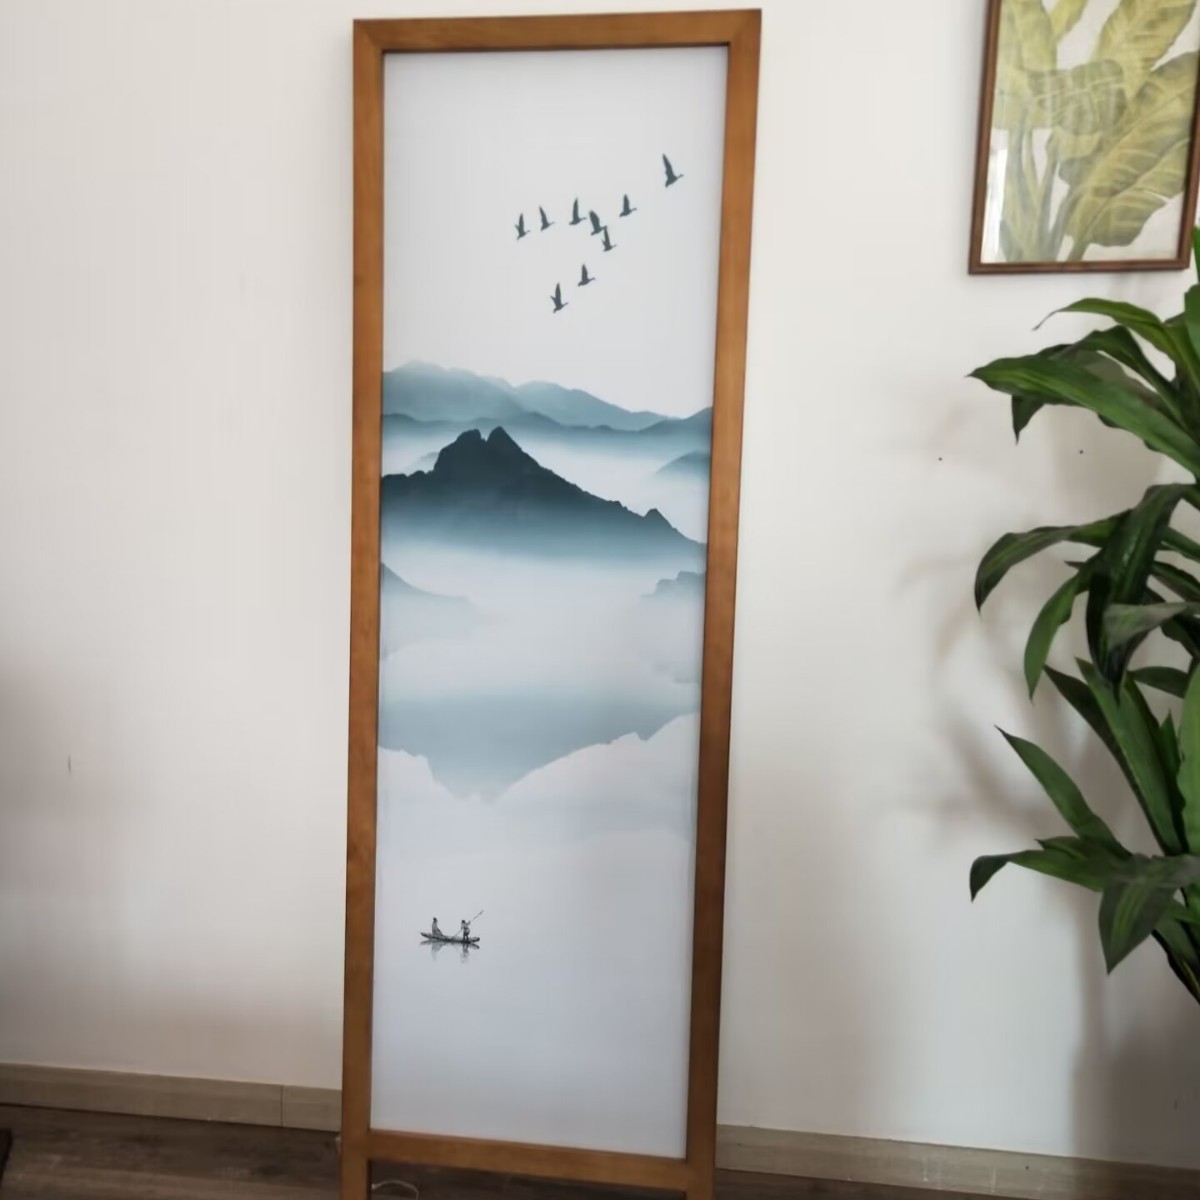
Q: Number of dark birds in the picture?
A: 9